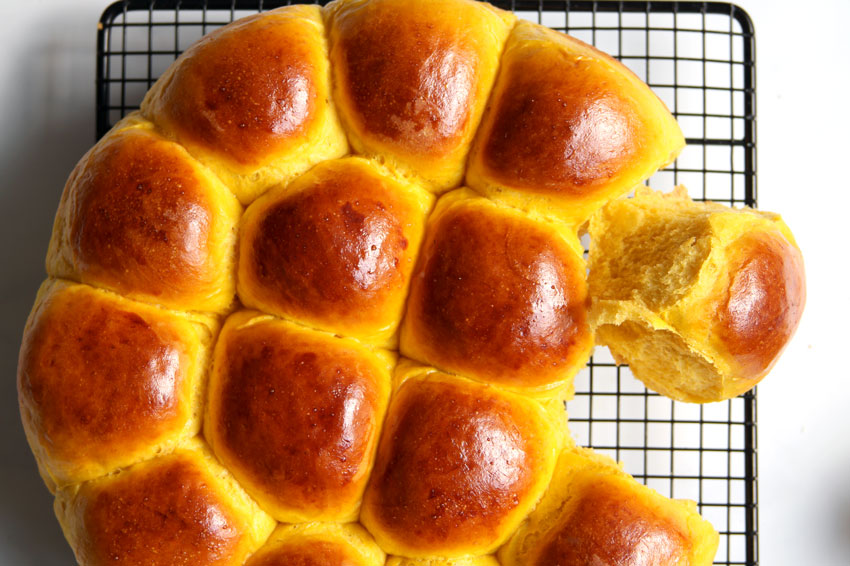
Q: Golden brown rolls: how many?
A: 13